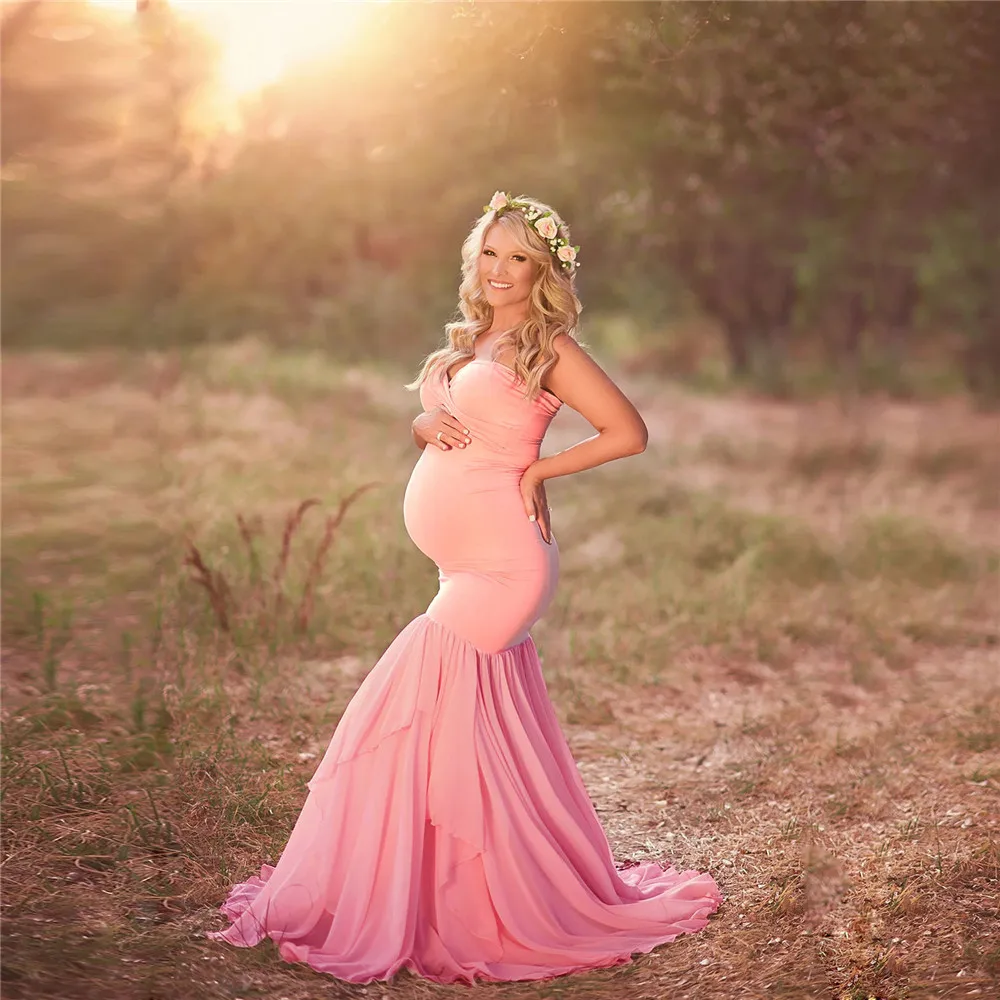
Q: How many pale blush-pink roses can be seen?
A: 3